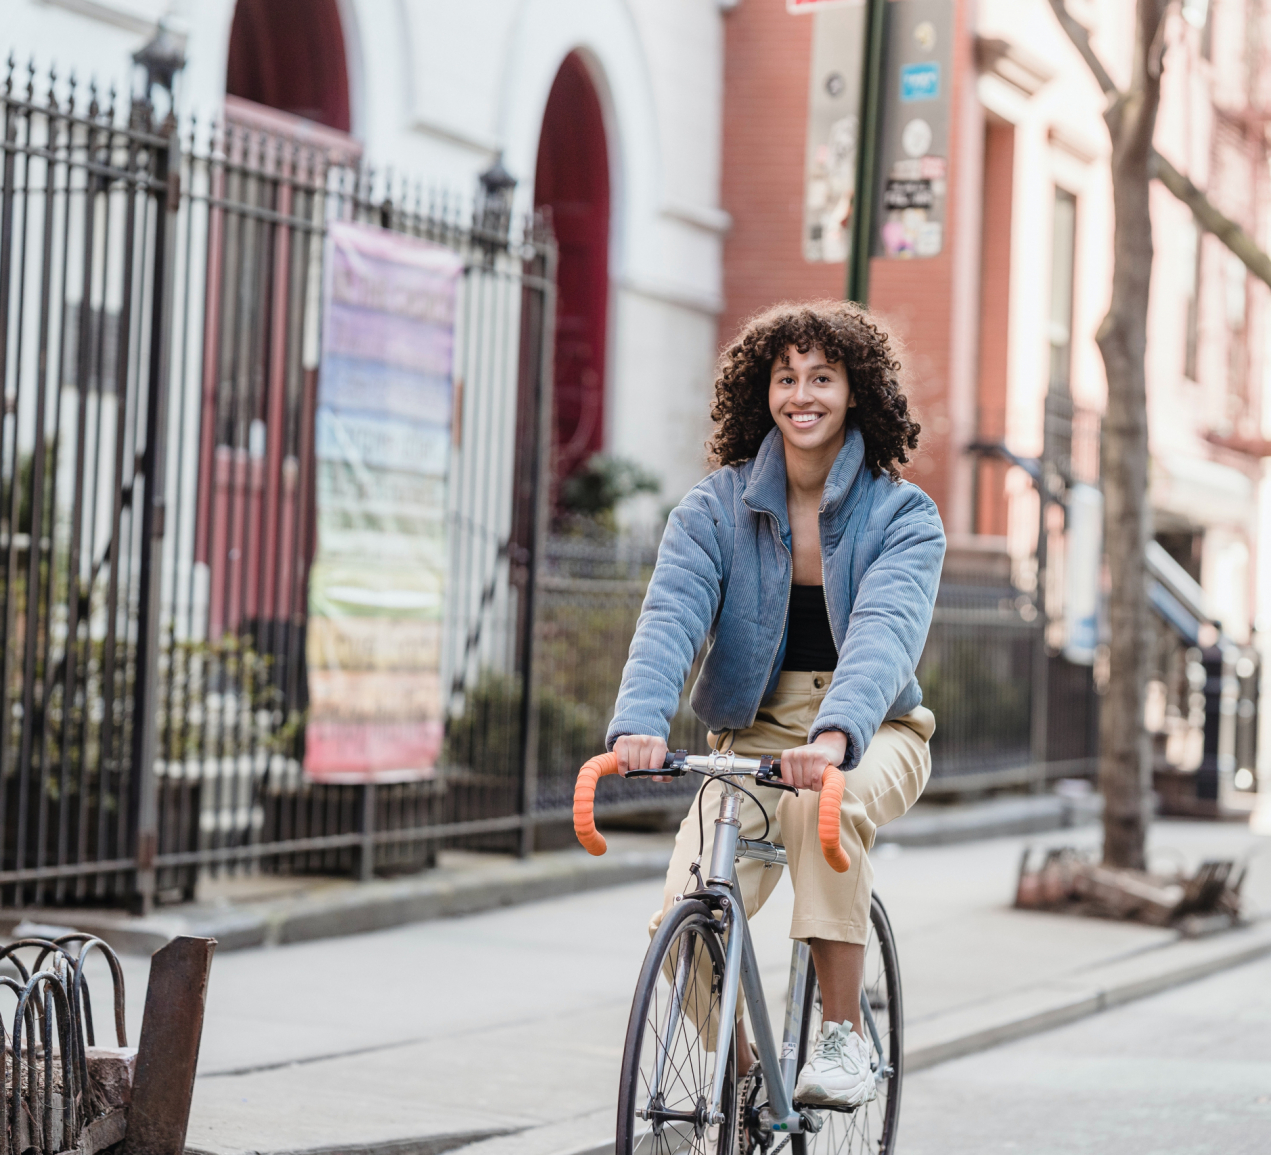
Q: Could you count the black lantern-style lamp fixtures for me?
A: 2